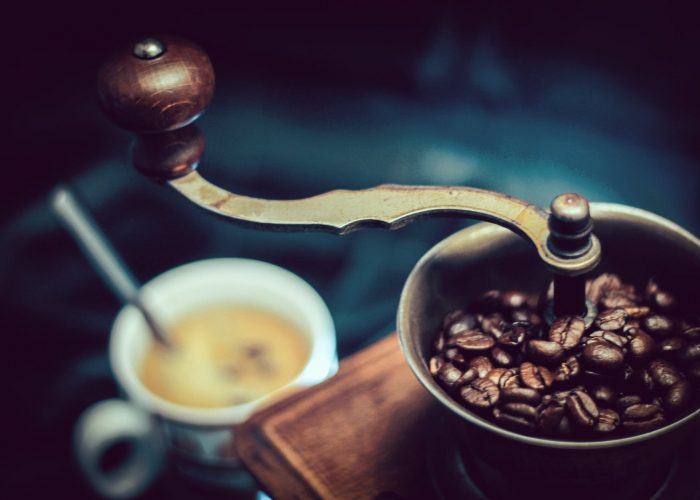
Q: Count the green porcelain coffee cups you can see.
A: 0